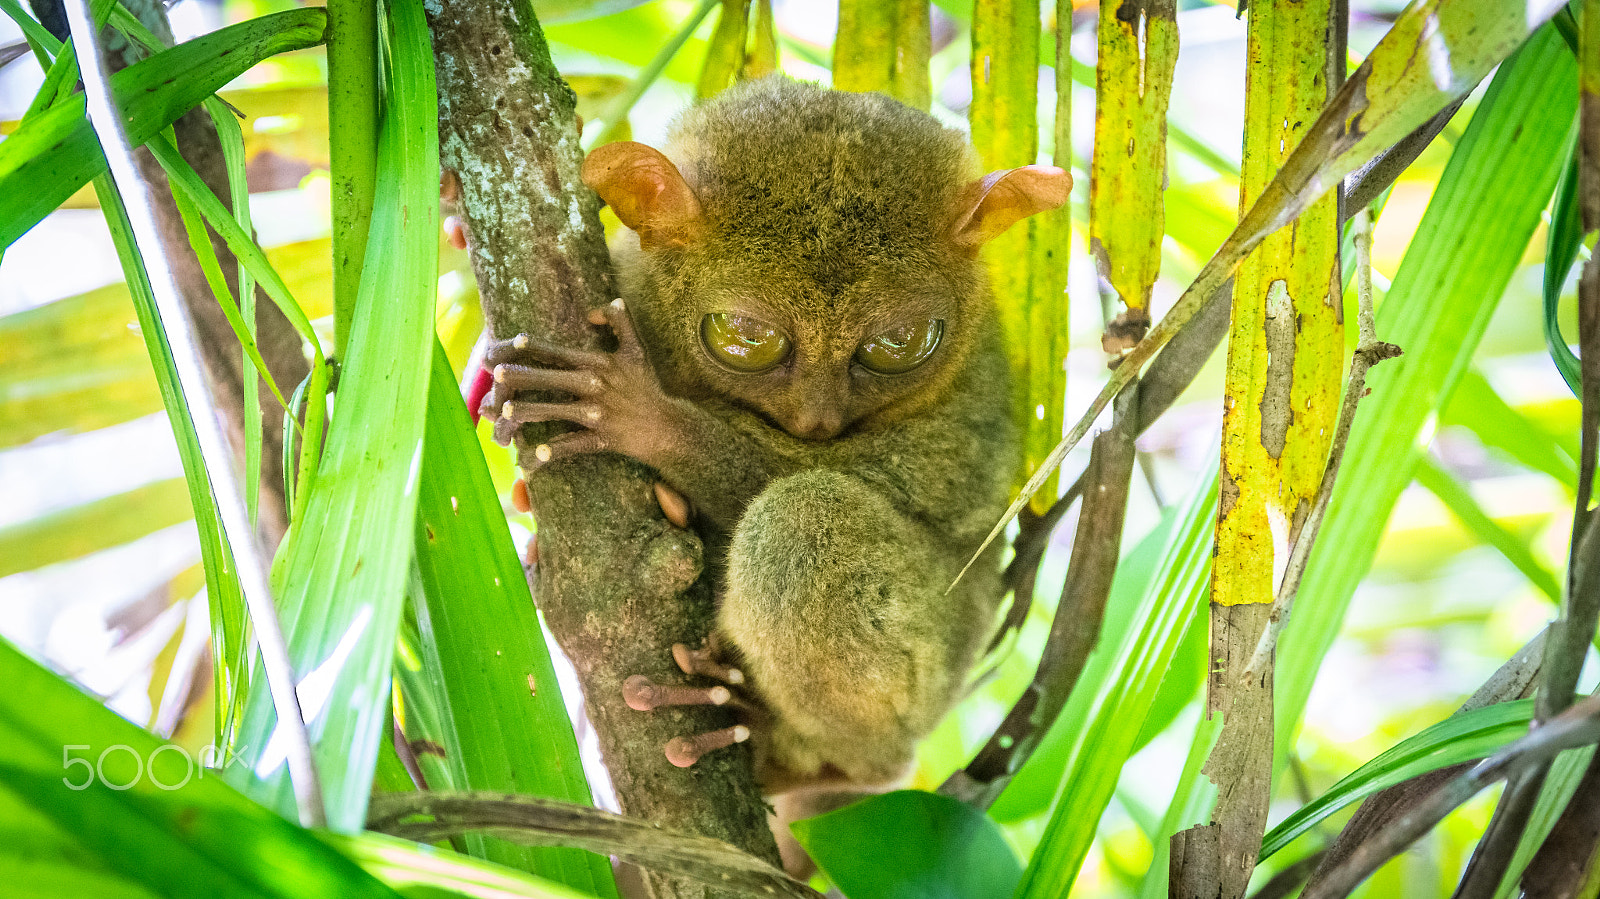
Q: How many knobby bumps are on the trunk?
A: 1